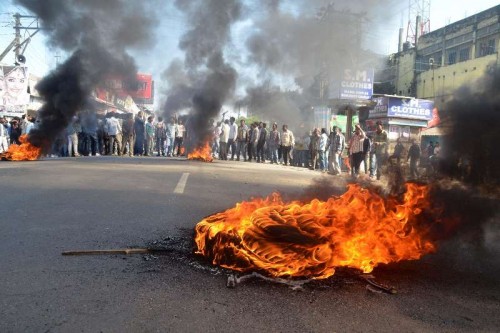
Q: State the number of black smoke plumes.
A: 3